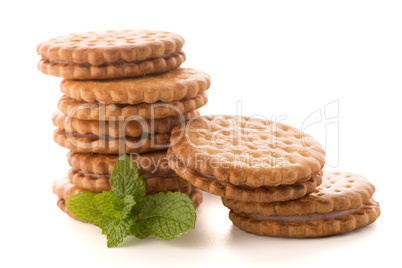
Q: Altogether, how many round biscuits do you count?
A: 7